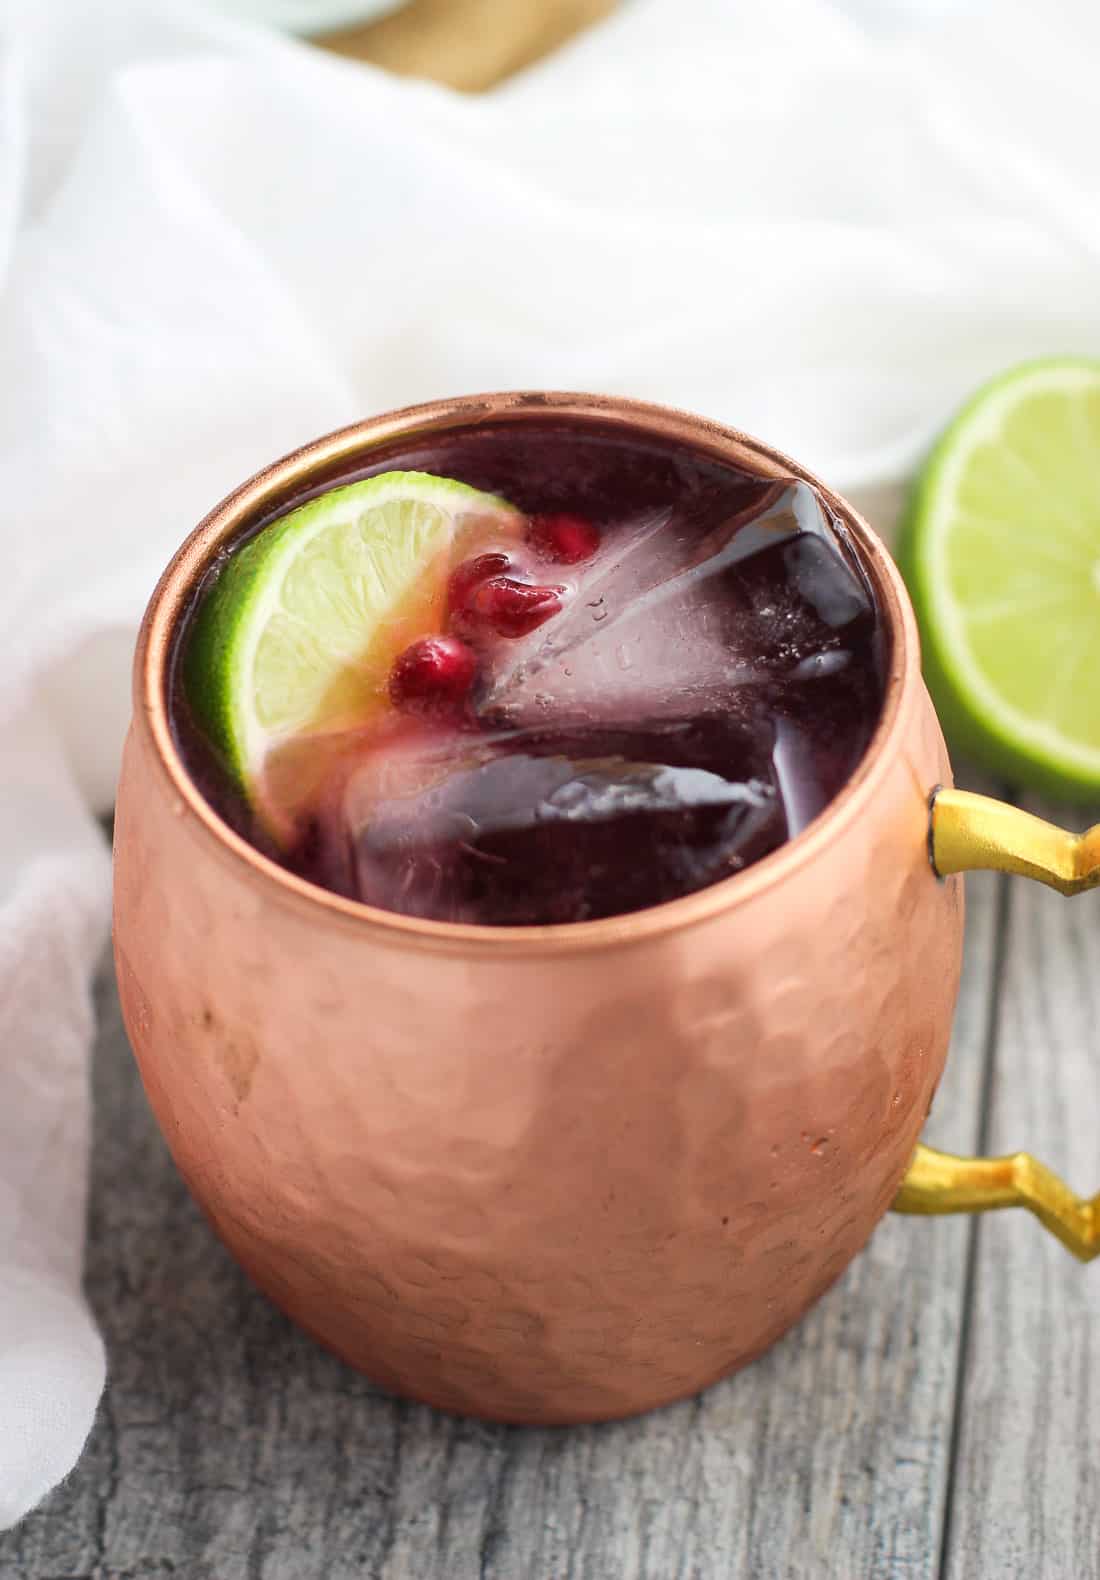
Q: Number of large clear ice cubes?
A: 2